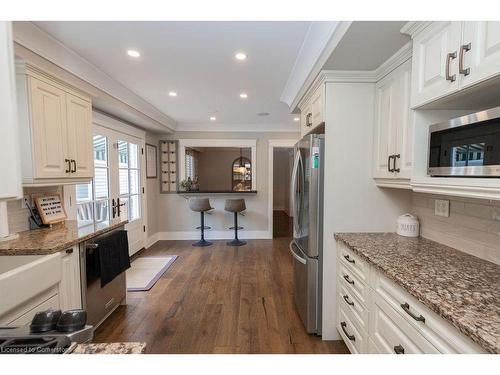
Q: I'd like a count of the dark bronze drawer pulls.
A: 6